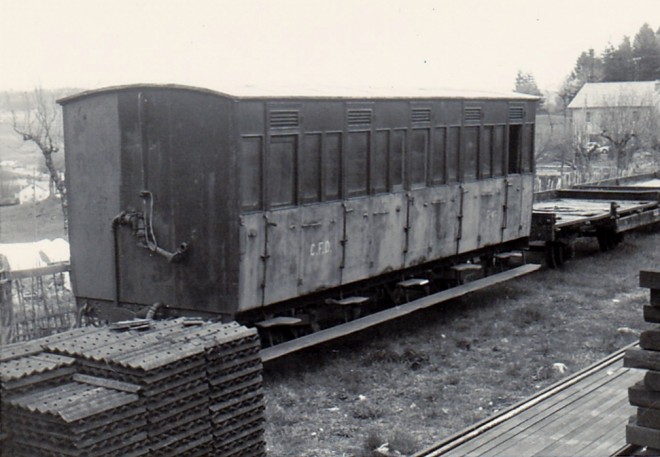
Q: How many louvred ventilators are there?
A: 5